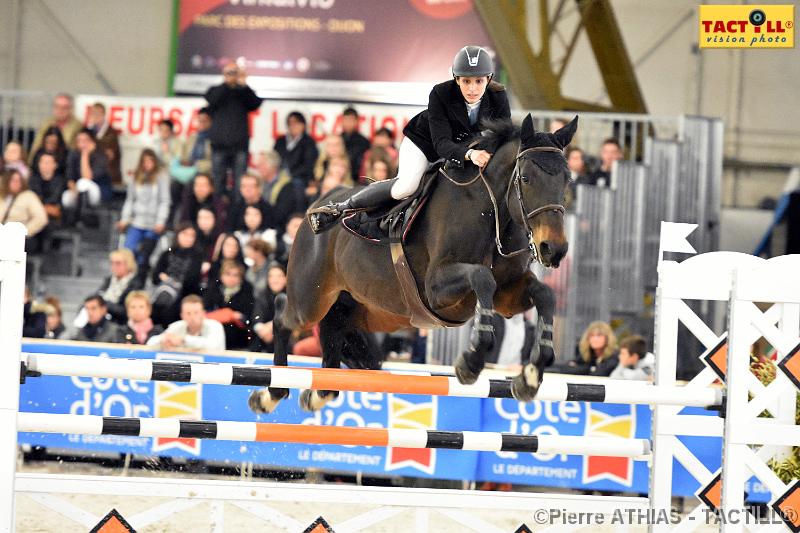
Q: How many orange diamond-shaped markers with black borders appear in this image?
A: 7